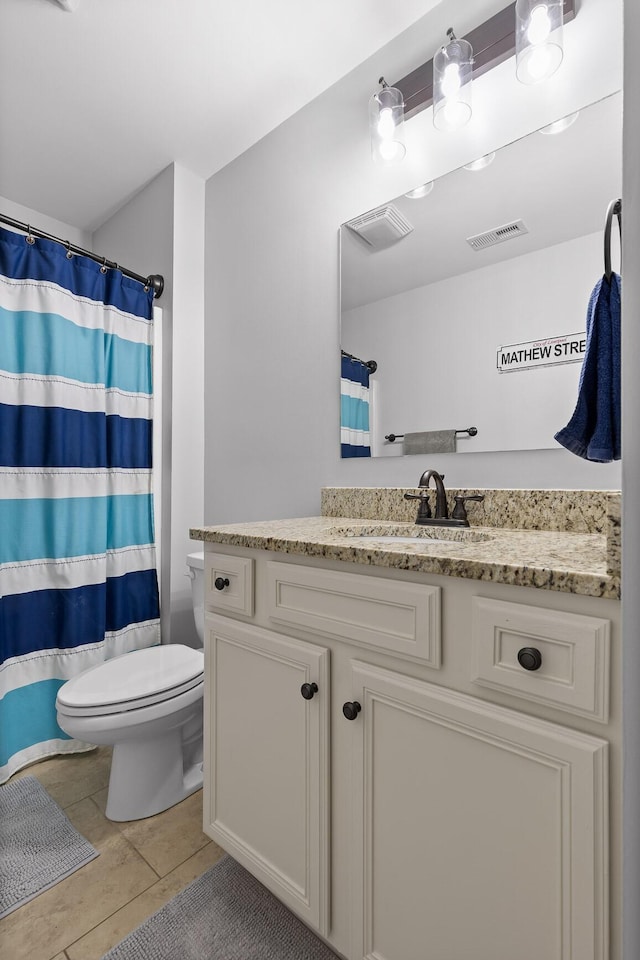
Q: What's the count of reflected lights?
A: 3